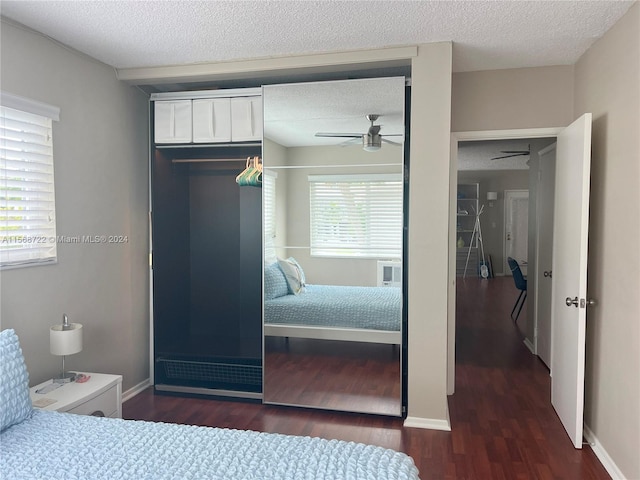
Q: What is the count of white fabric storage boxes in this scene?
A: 3